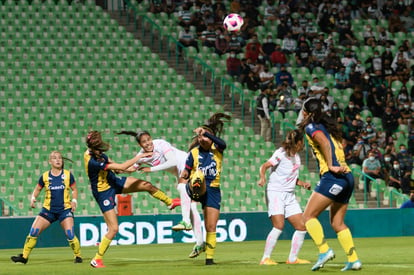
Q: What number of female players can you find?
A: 6